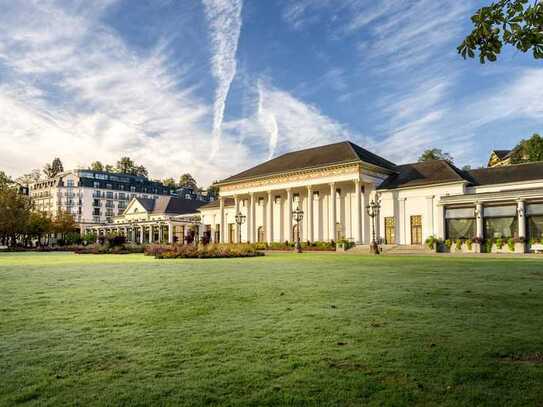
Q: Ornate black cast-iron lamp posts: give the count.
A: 3